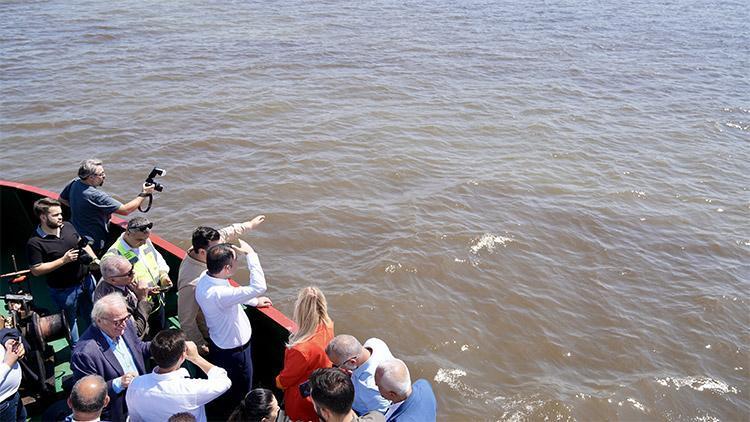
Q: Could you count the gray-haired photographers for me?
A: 1